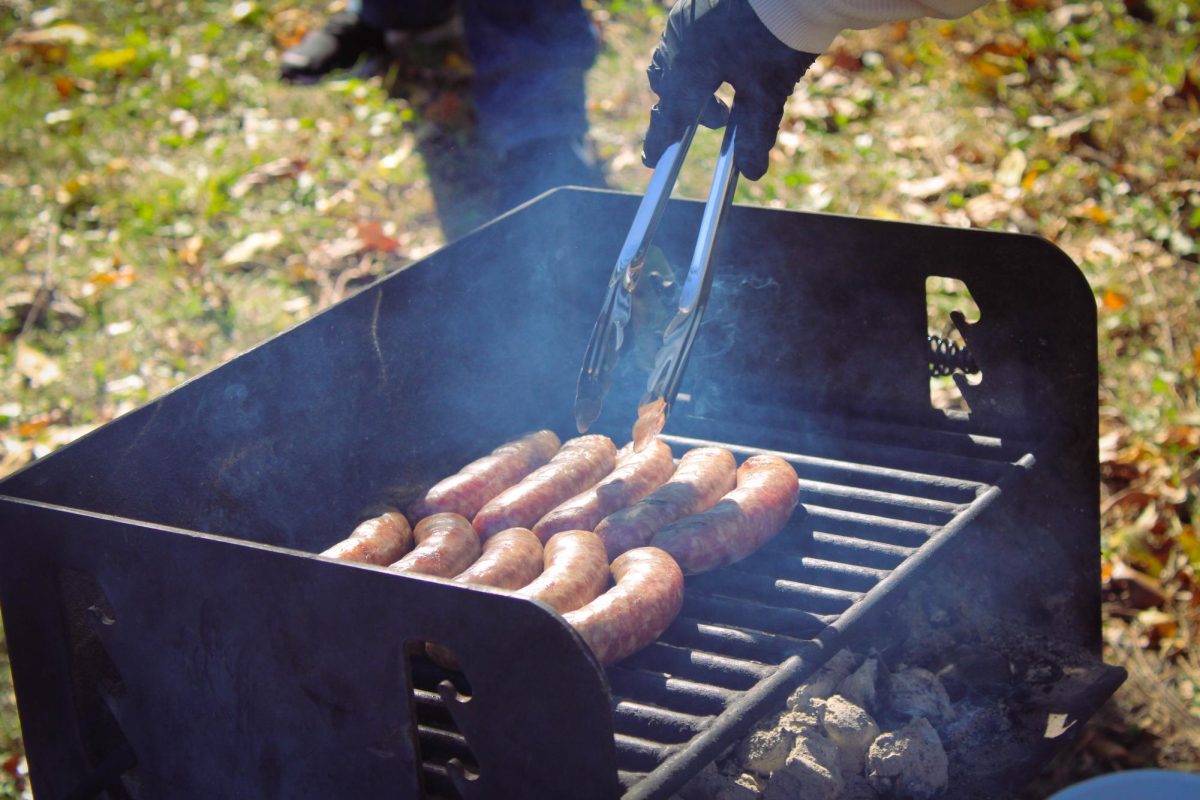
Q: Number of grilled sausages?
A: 10